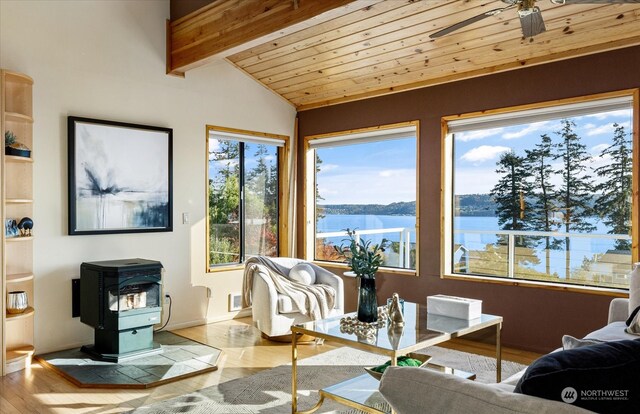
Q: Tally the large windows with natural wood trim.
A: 3